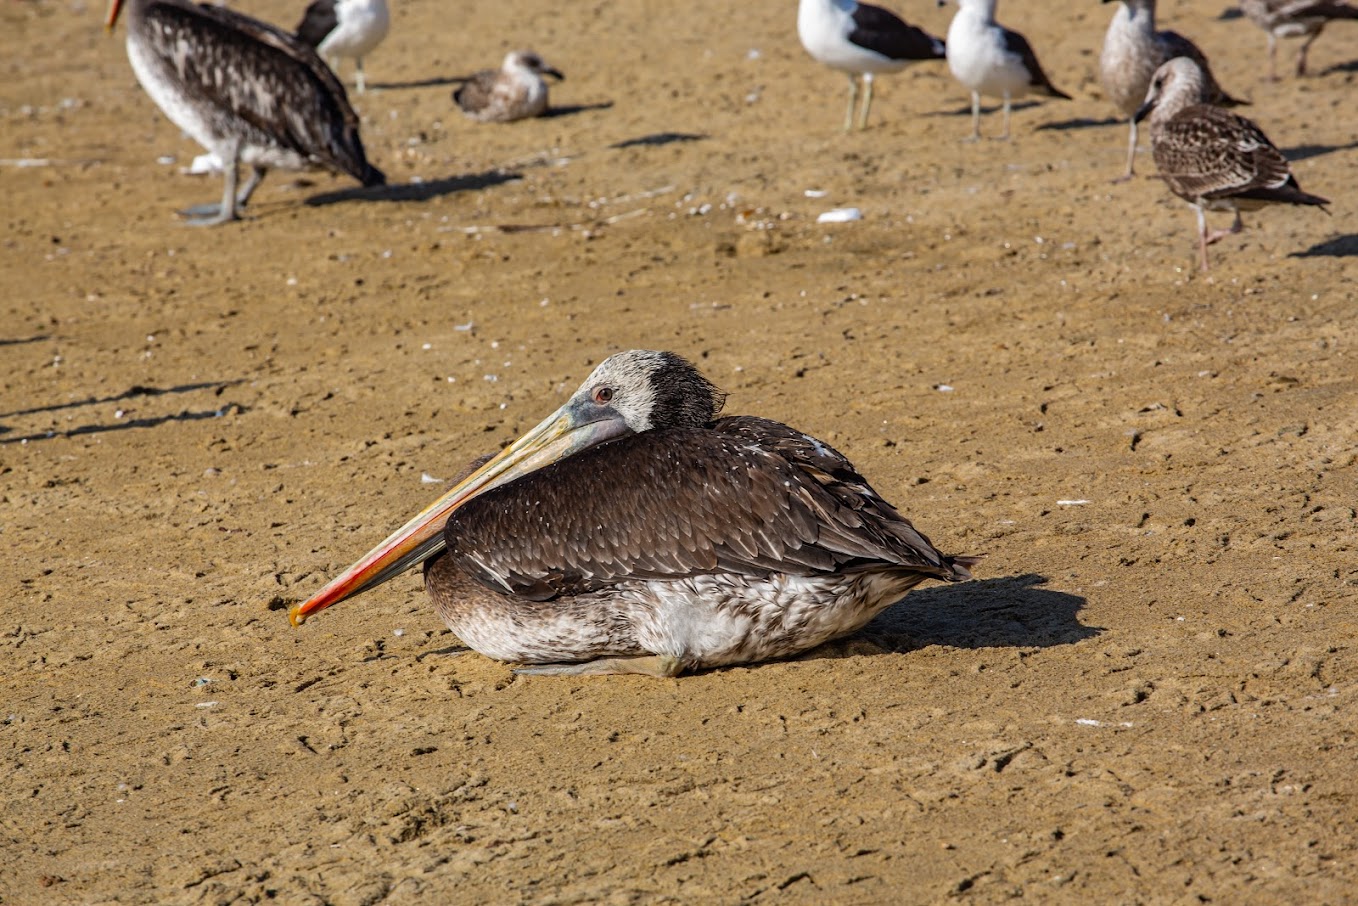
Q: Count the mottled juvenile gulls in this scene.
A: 4